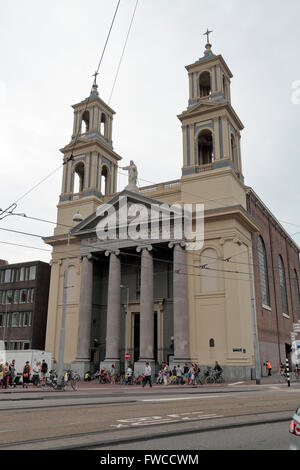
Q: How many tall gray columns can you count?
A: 4